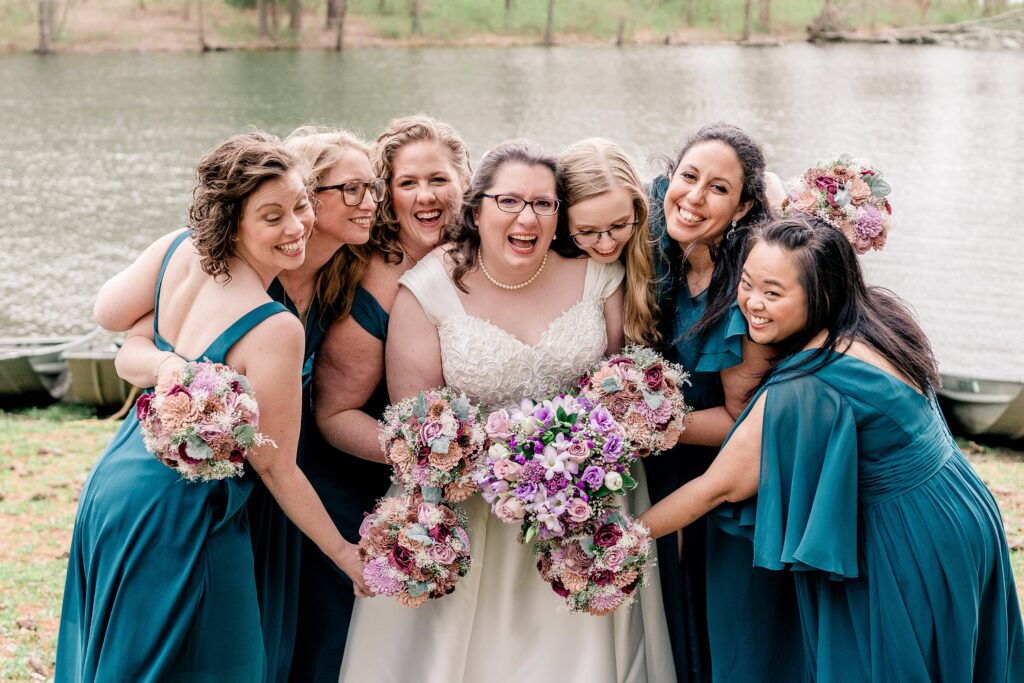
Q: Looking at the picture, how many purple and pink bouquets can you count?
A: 7